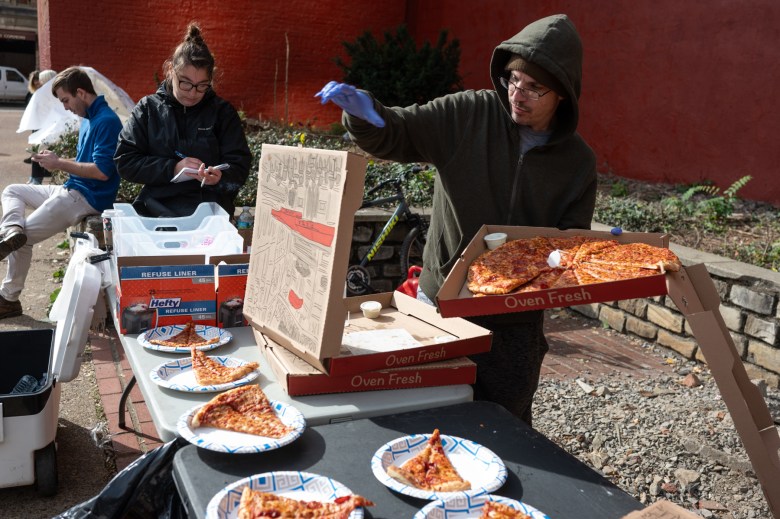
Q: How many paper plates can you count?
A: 6